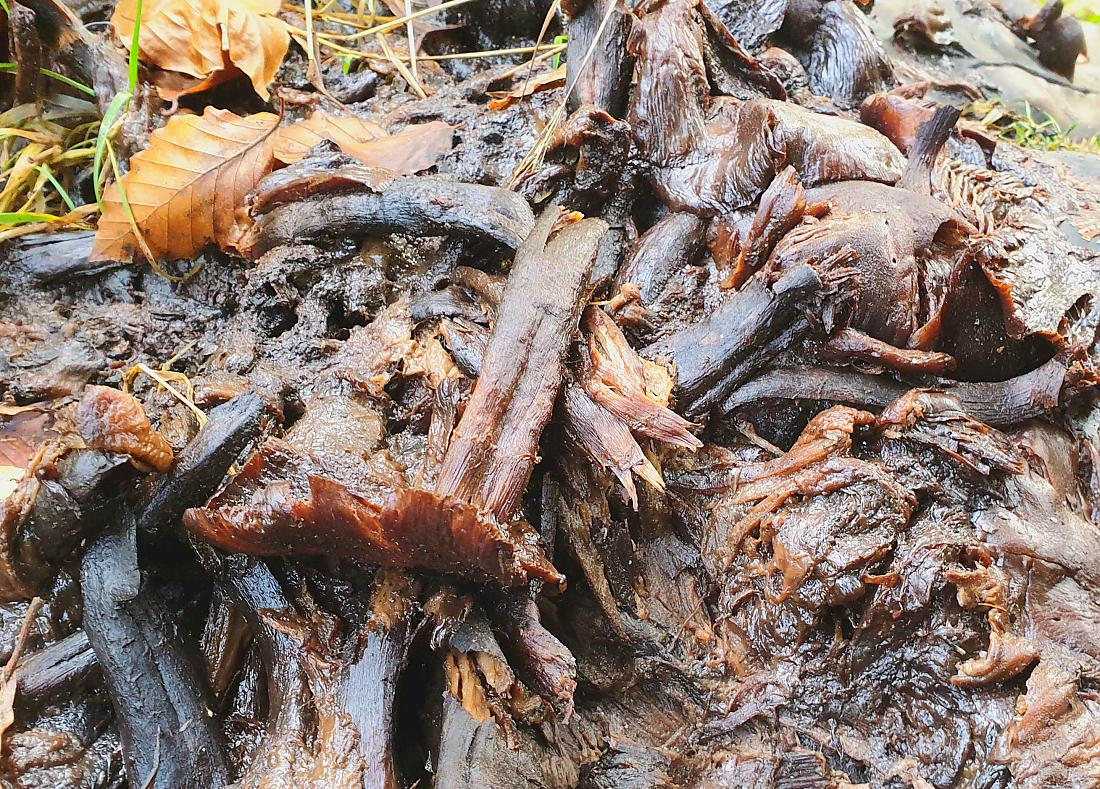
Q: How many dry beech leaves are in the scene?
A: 3